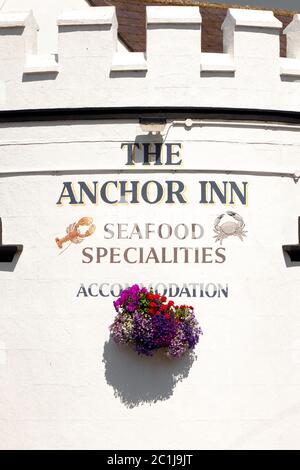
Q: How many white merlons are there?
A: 5